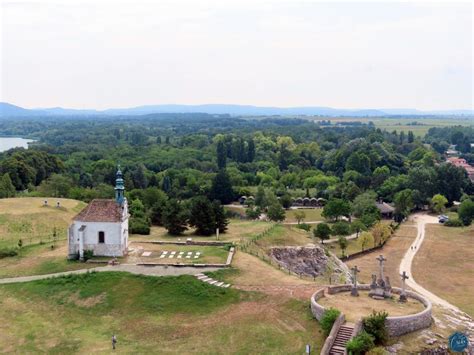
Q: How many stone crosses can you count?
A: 3